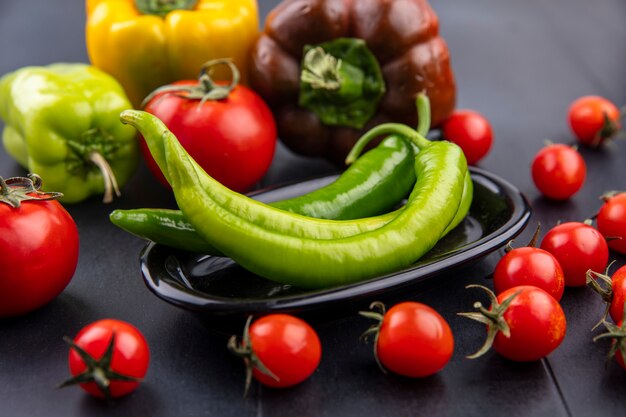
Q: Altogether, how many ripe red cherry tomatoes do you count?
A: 12